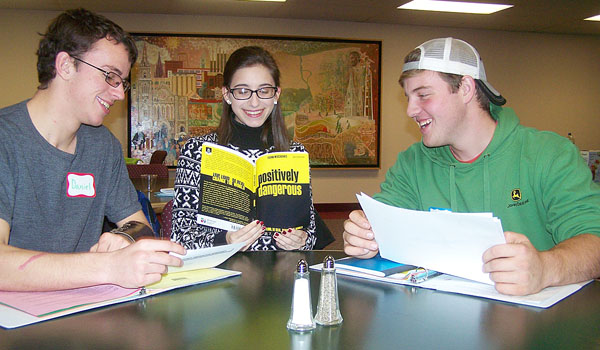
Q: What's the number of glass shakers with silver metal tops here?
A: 2